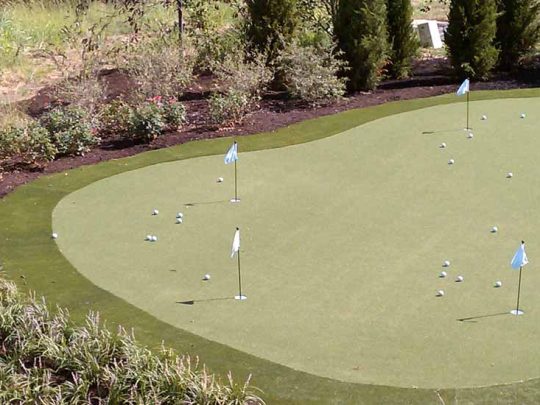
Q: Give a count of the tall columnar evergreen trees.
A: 5